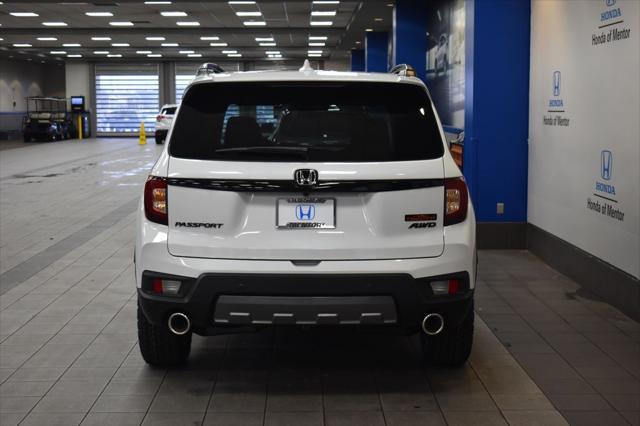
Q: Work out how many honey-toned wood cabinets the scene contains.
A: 0